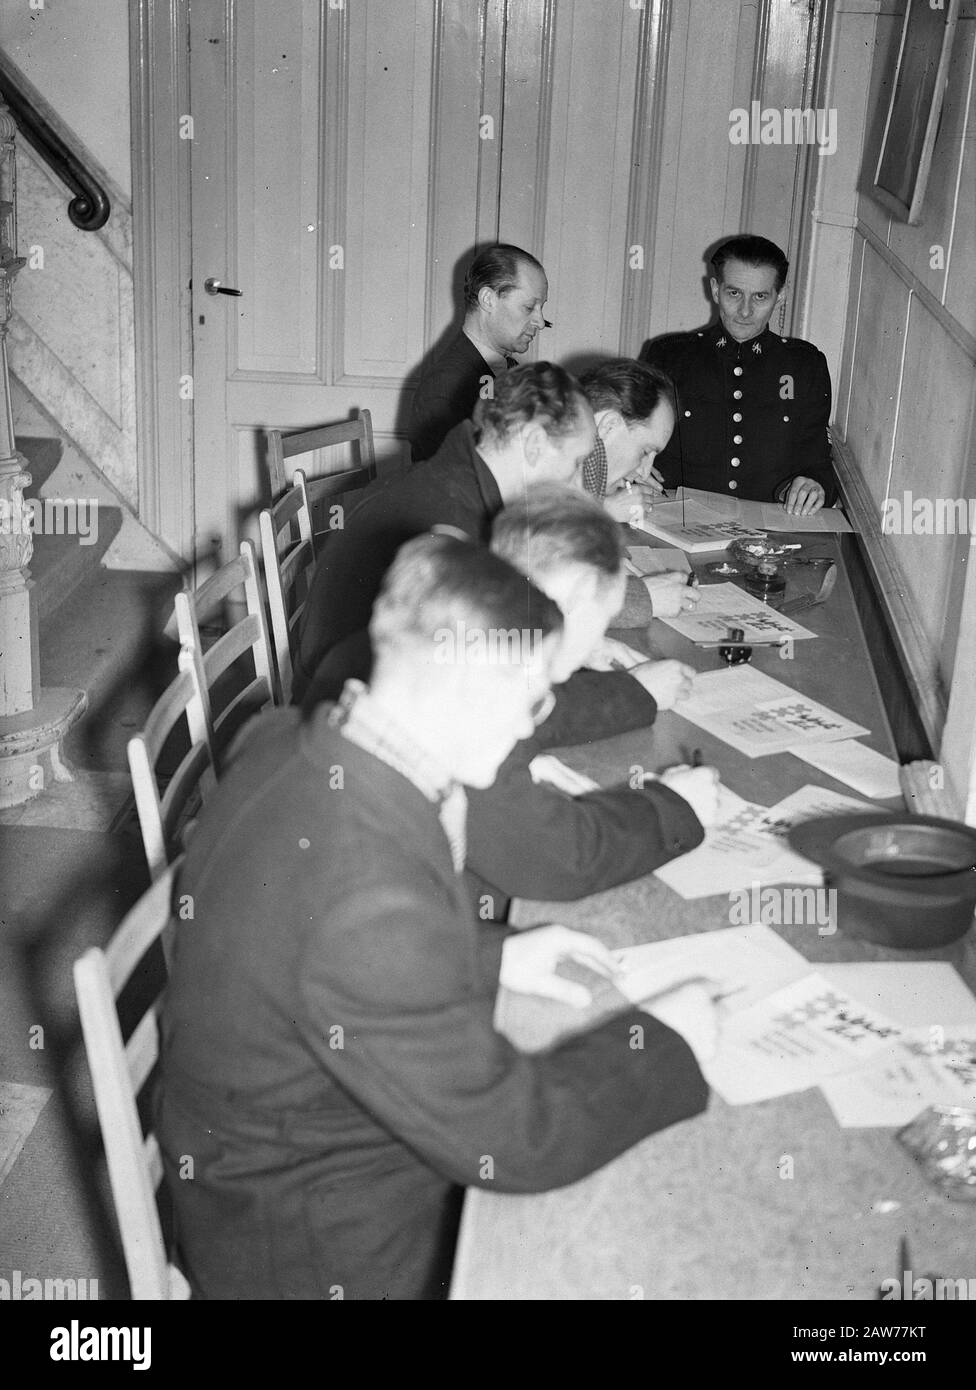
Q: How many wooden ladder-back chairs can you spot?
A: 5